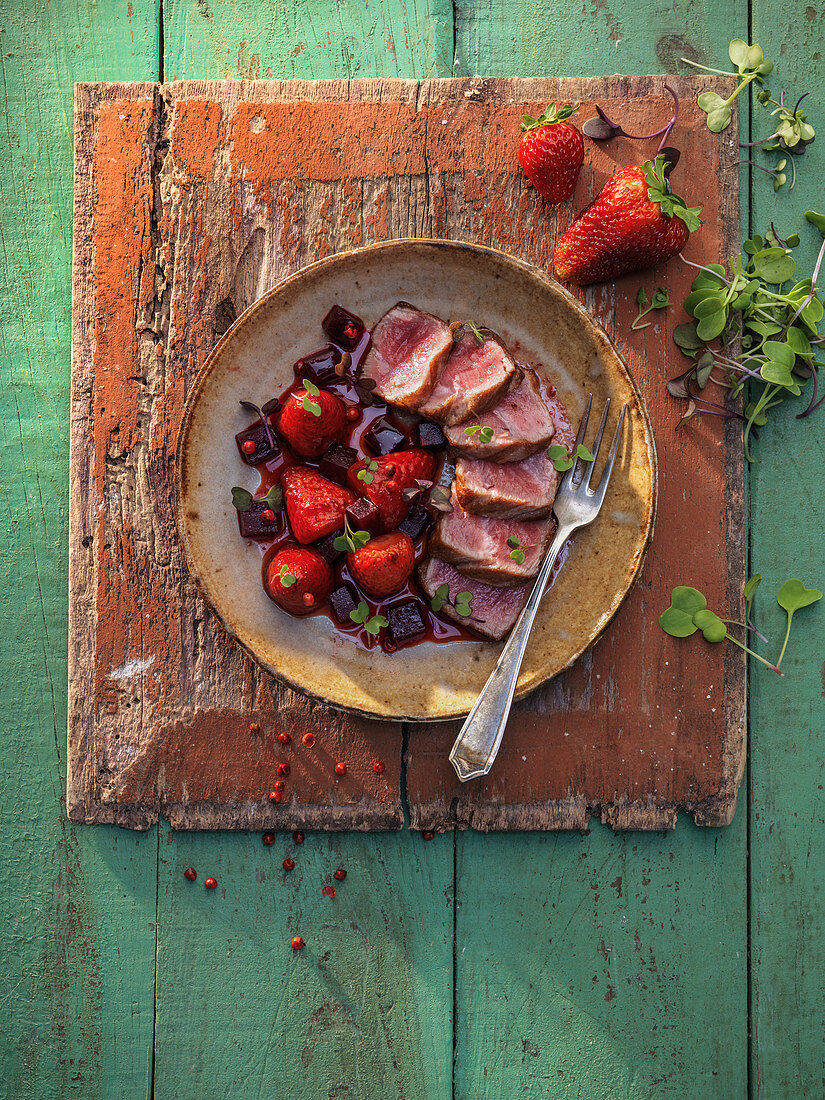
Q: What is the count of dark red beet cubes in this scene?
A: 12